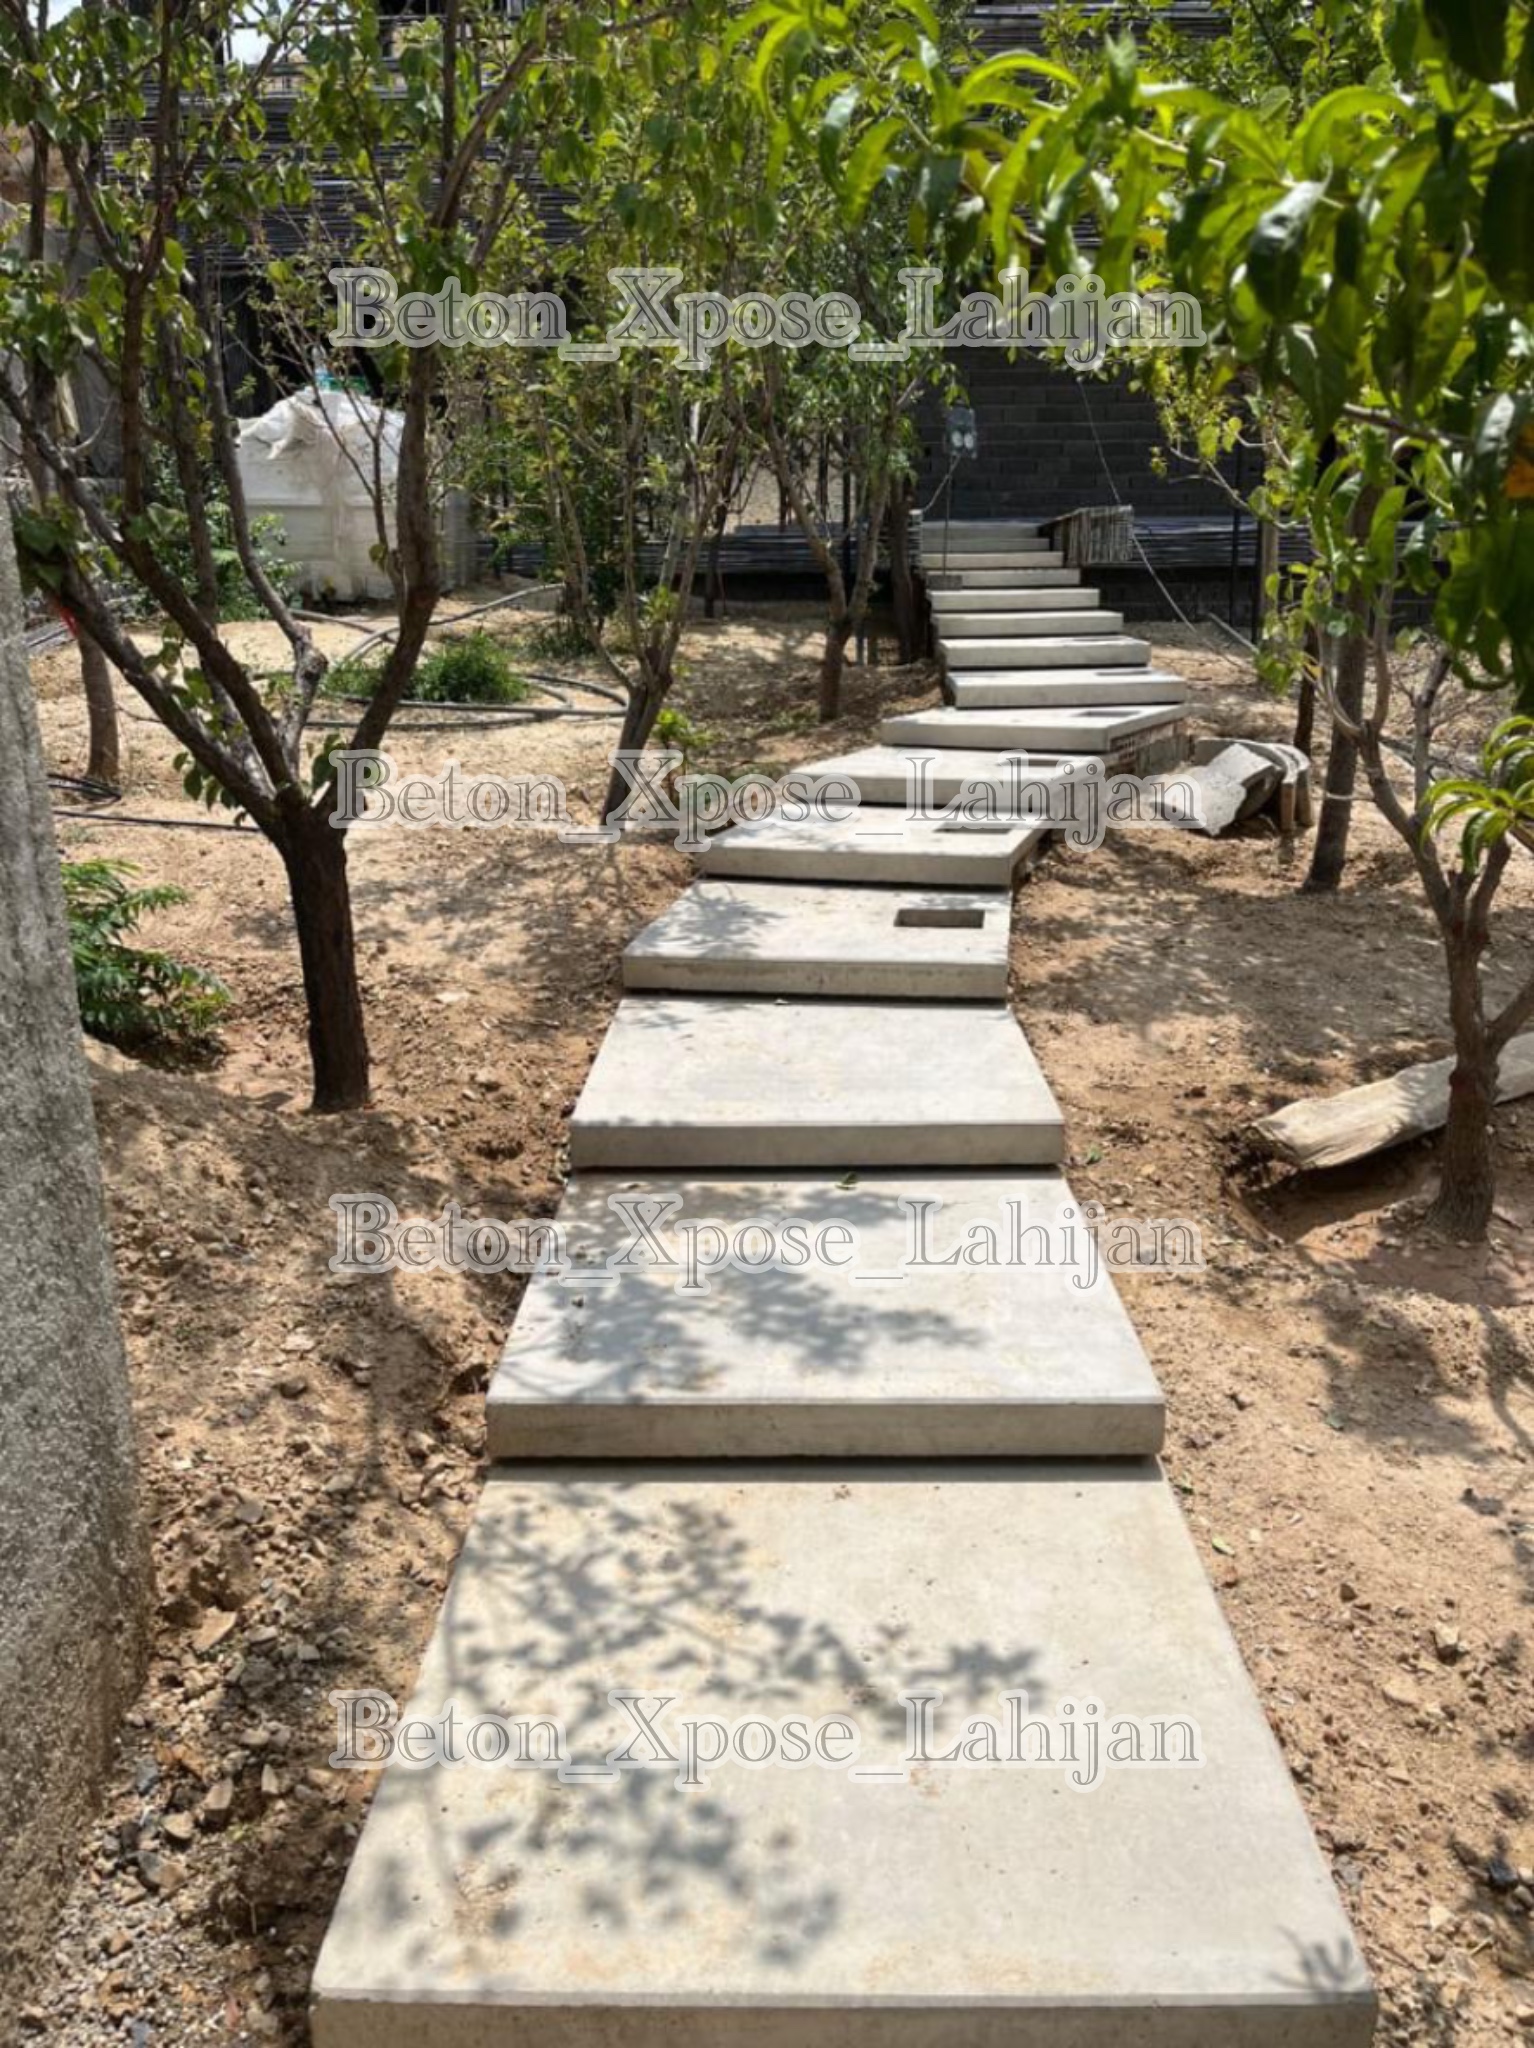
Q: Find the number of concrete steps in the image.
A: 15